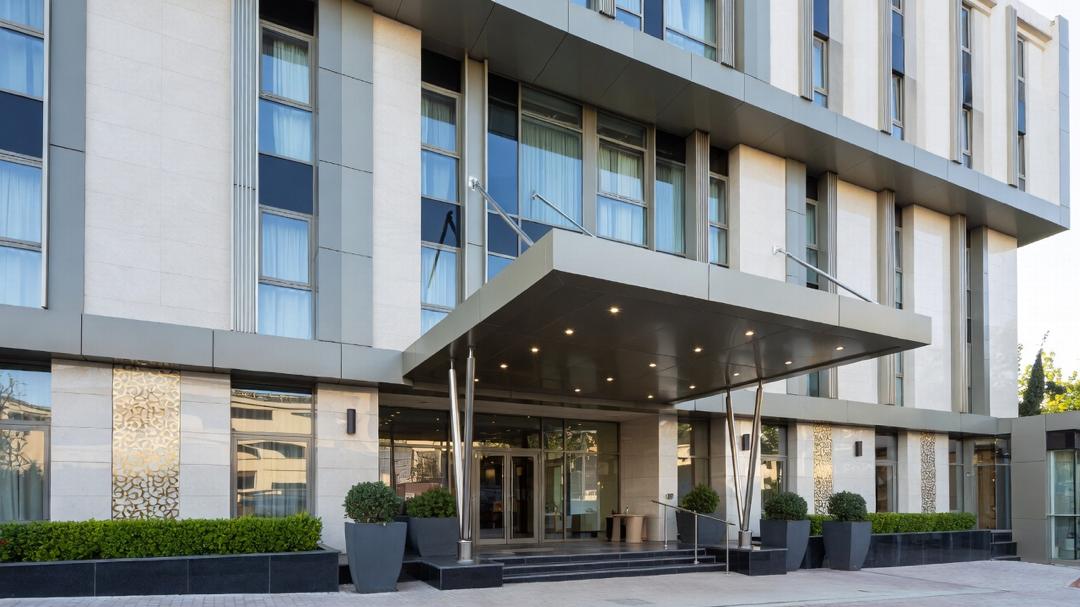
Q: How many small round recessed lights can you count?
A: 15